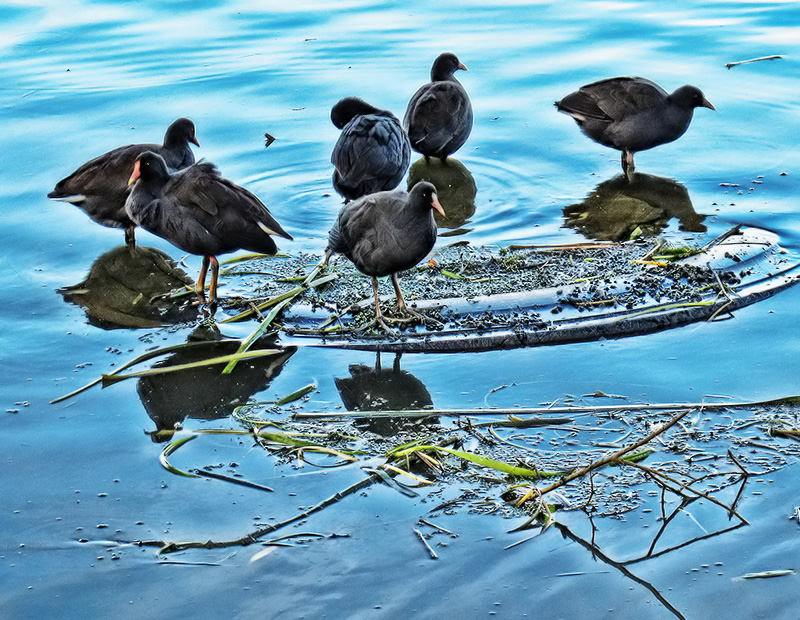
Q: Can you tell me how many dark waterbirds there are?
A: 6